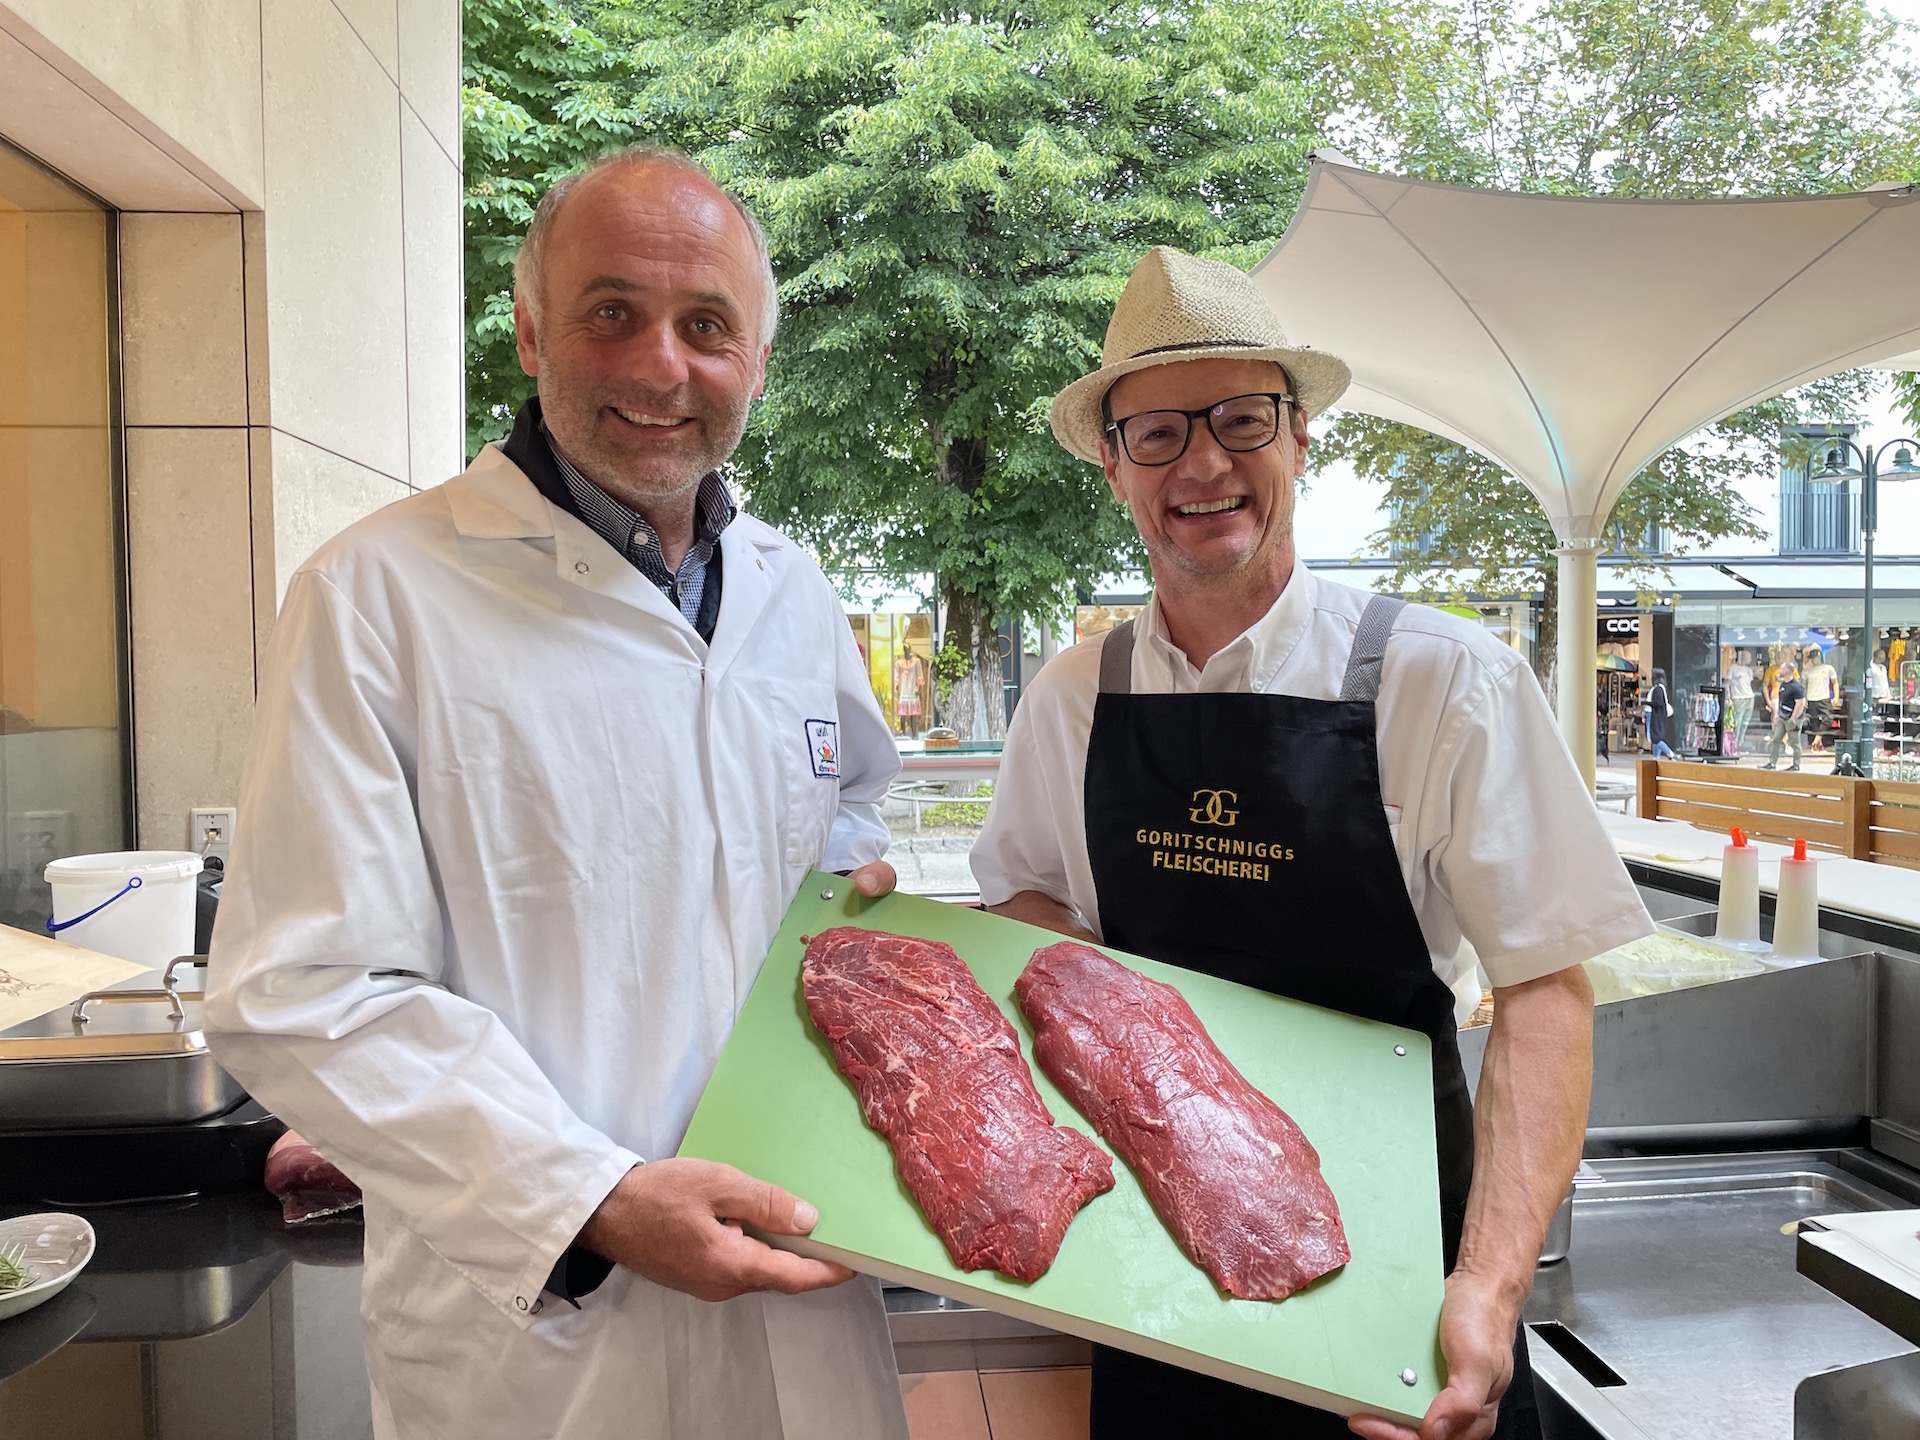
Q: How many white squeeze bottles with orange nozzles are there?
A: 2